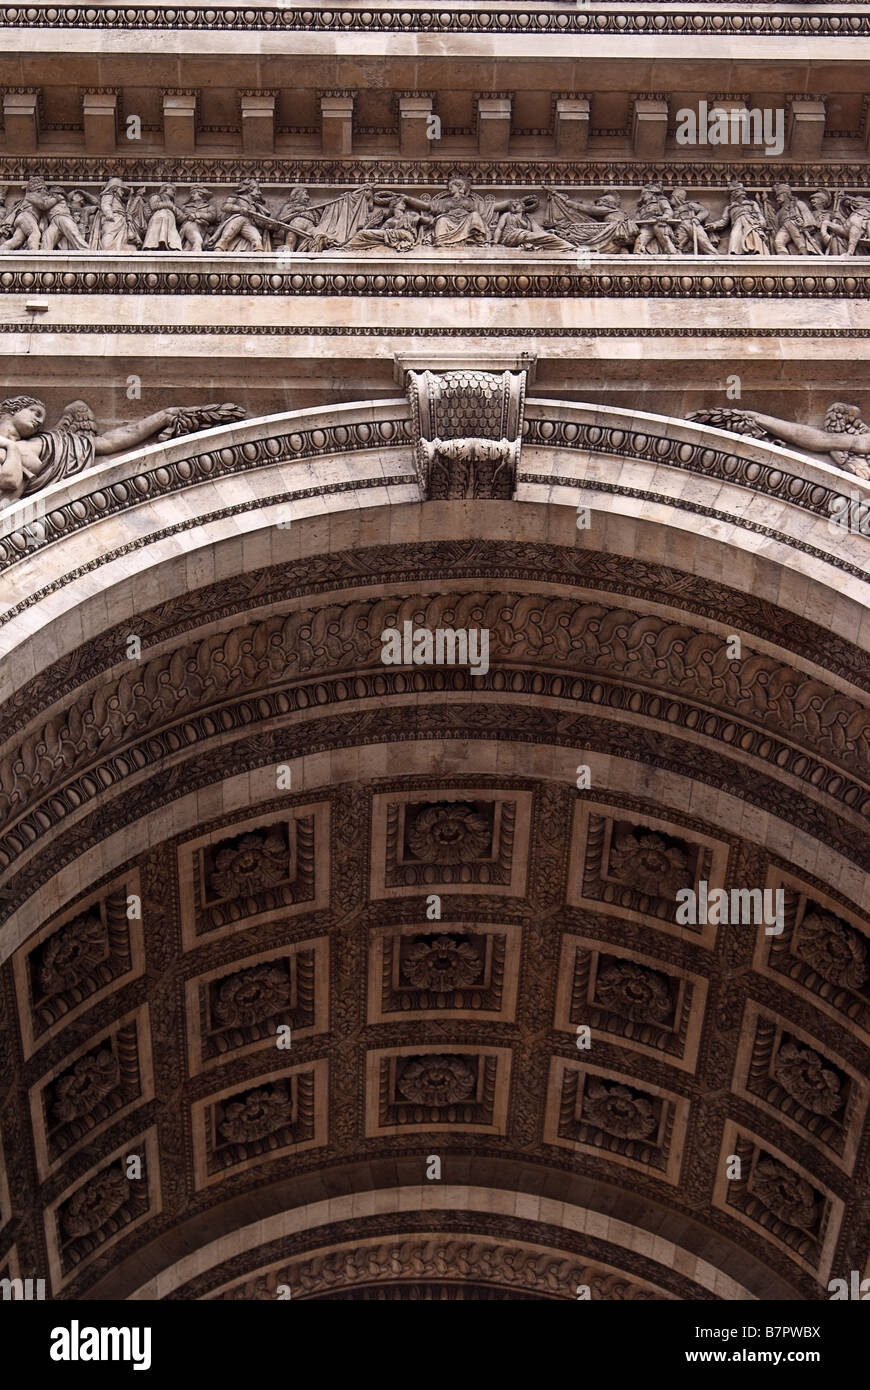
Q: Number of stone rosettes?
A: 15